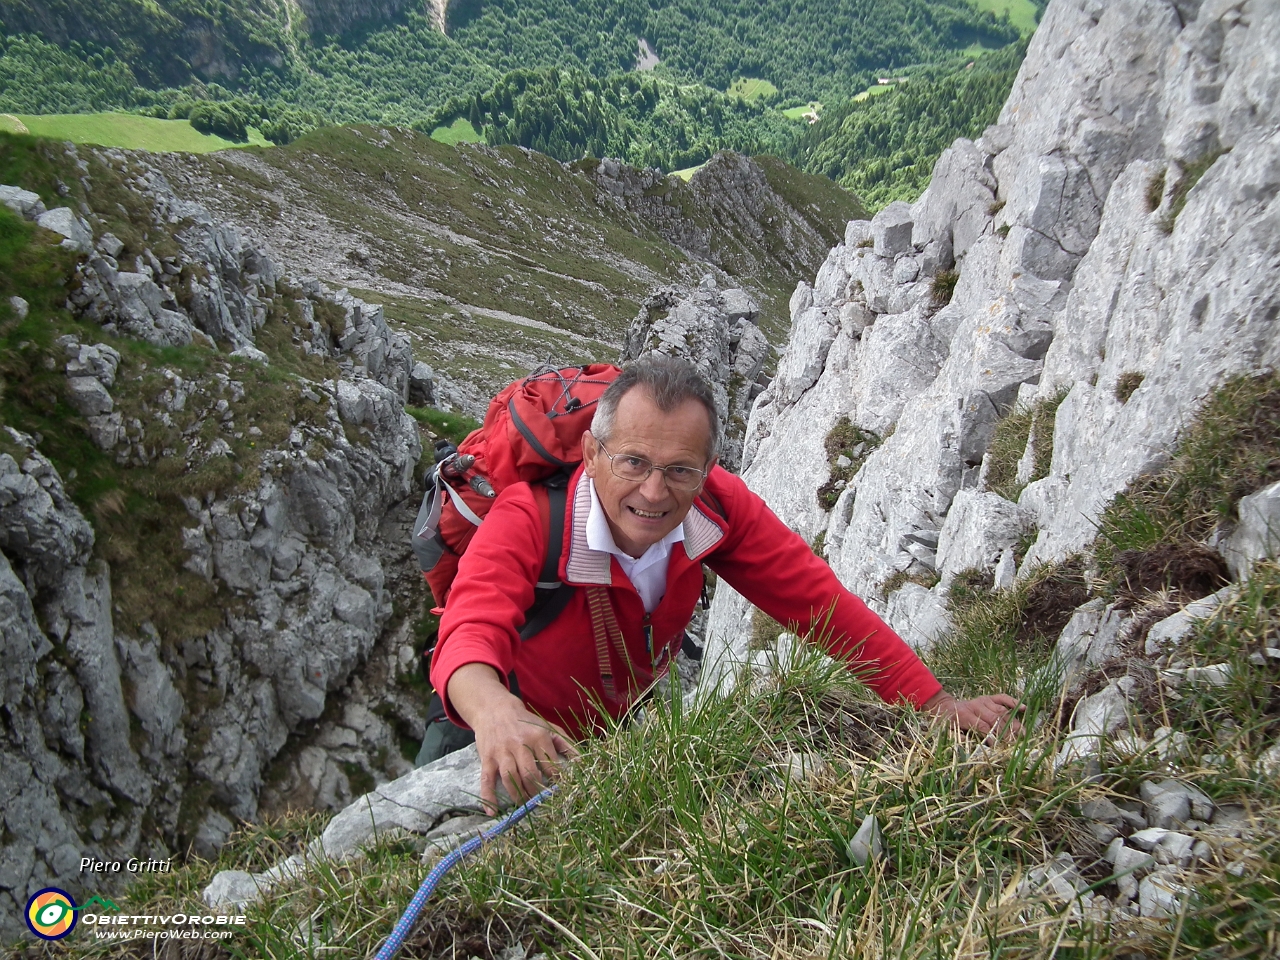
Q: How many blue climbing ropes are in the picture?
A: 1